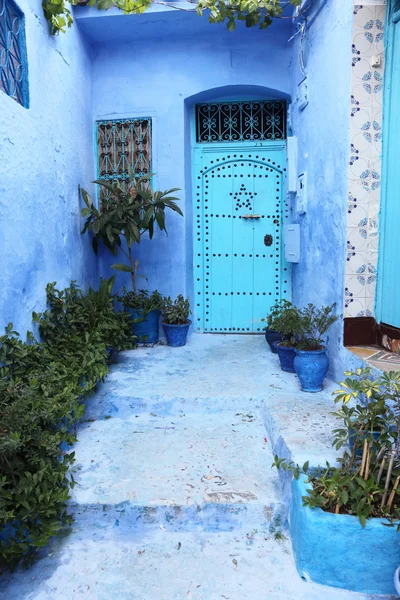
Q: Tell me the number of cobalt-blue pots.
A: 5